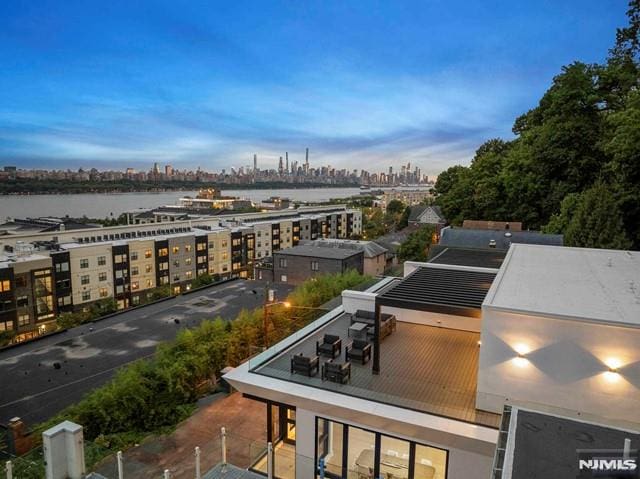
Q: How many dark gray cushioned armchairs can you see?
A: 4